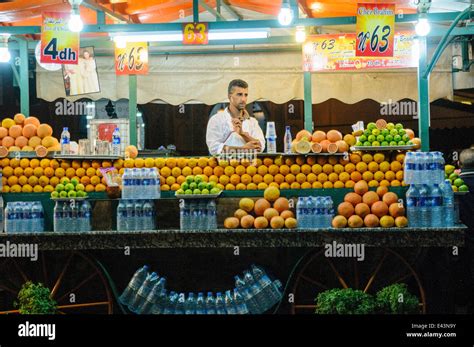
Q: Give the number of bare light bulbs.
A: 5